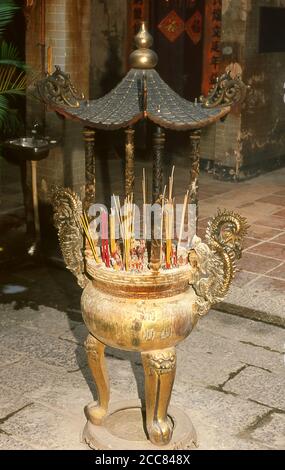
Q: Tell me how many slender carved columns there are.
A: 4